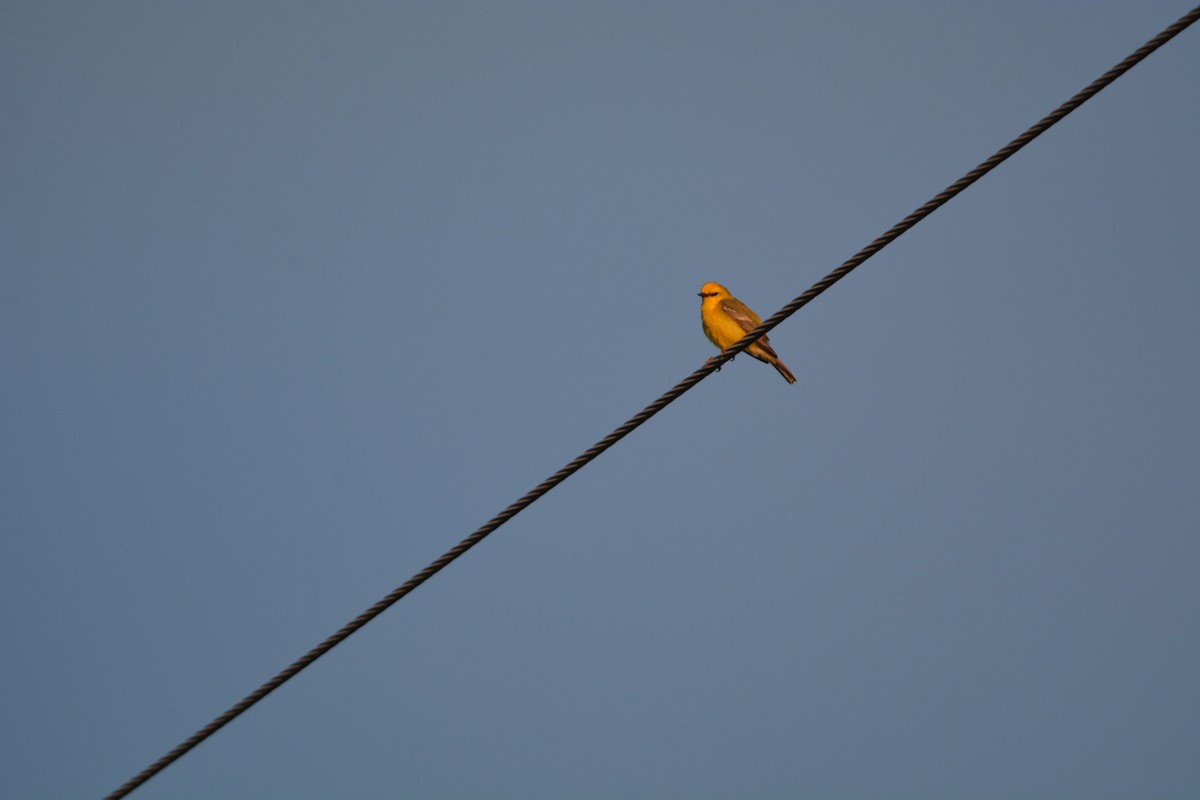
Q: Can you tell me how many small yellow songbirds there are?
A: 1